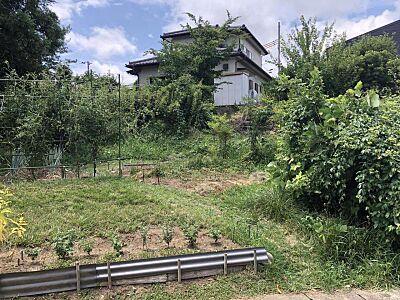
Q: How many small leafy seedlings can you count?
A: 8